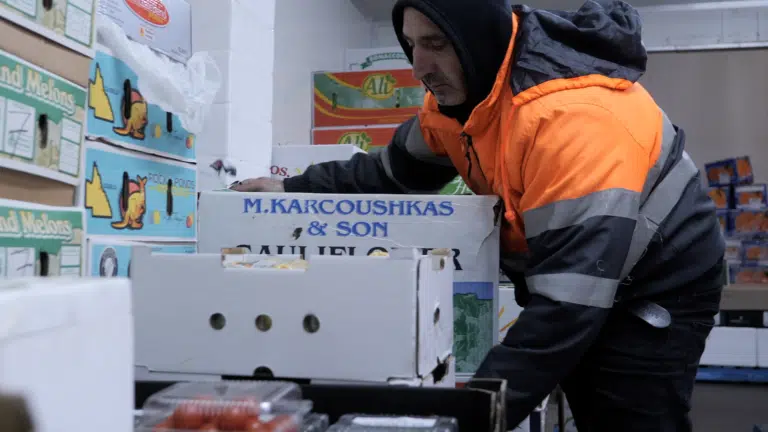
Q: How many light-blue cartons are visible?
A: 3